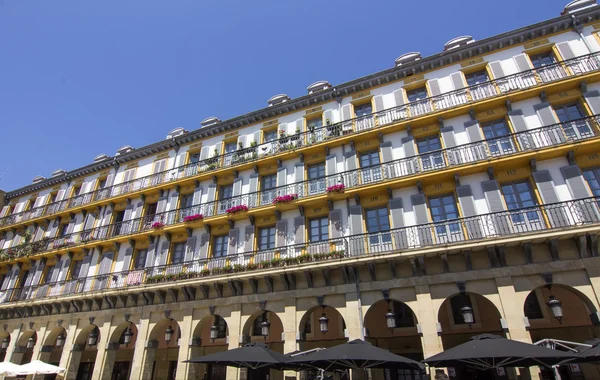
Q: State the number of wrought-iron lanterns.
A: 12